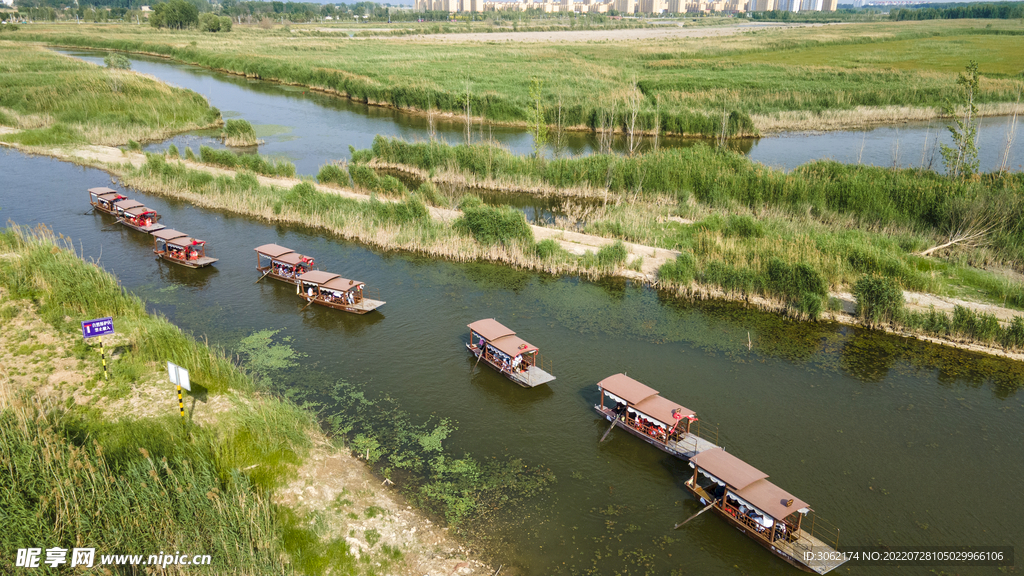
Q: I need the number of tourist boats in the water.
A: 8